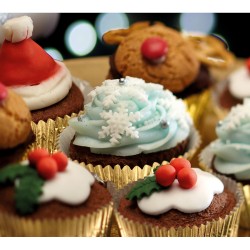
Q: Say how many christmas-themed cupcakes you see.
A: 8